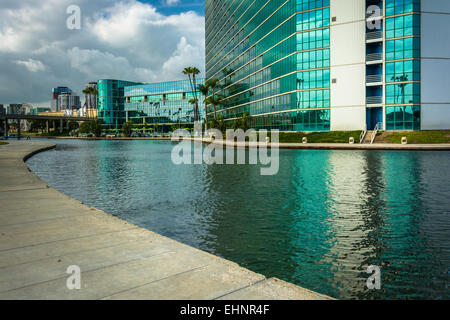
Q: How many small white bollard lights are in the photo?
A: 4